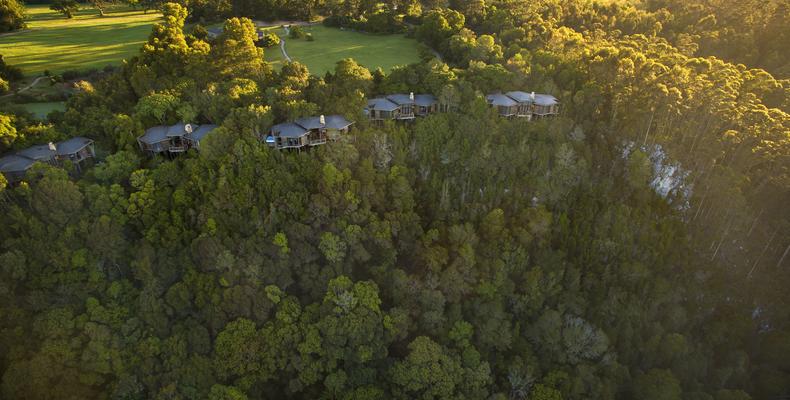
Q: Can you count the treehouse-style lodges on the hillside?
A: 5